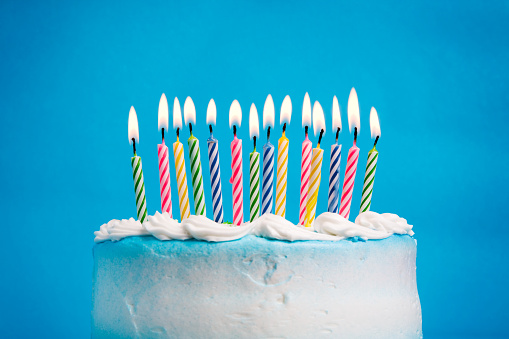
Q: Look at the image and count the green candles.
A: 4